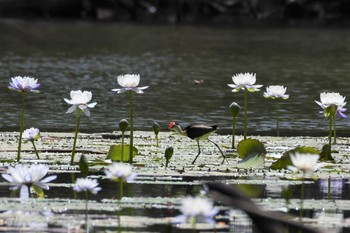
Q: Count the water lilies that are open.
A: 12